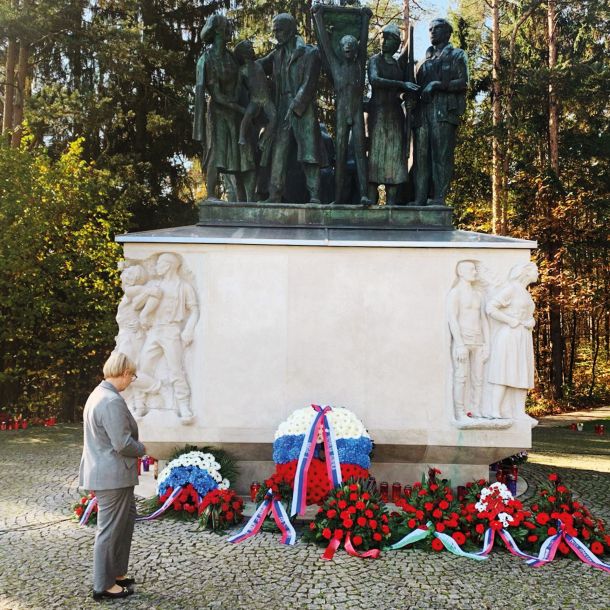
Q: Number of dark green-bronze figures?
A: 6